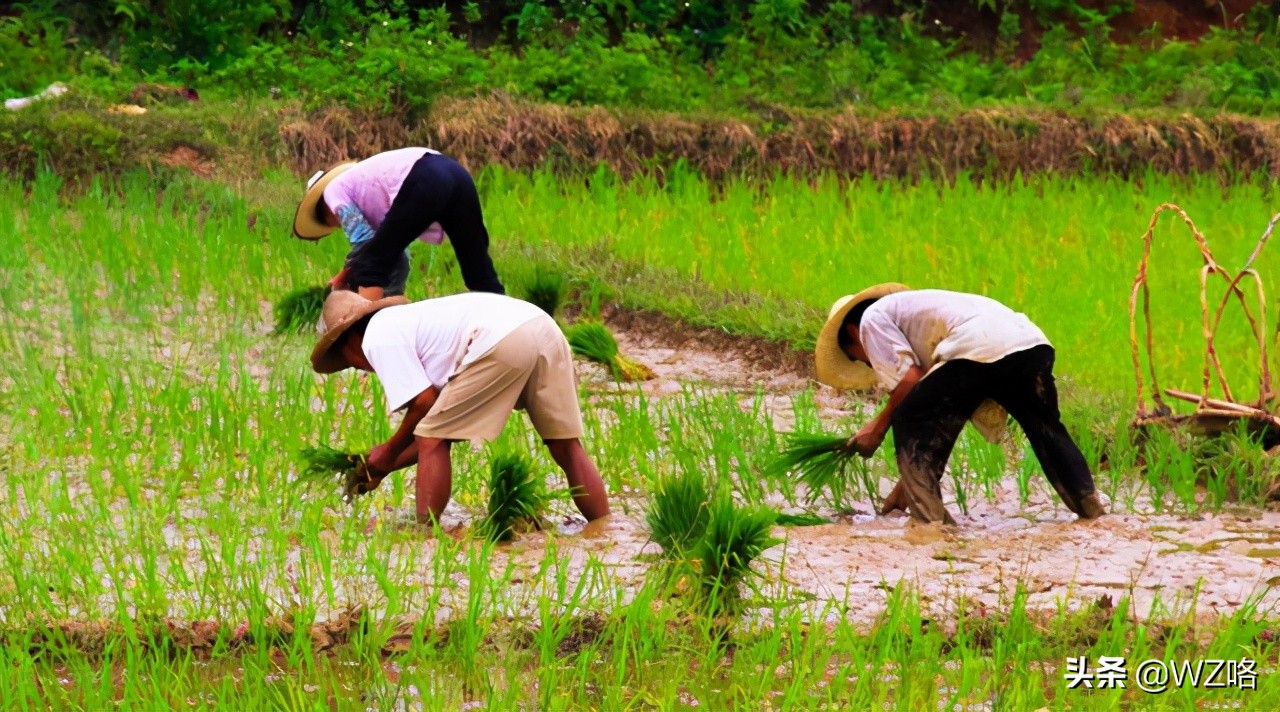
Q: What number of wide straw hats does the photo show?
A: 3